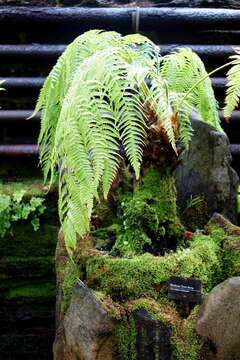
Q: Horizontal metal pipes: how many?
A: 5